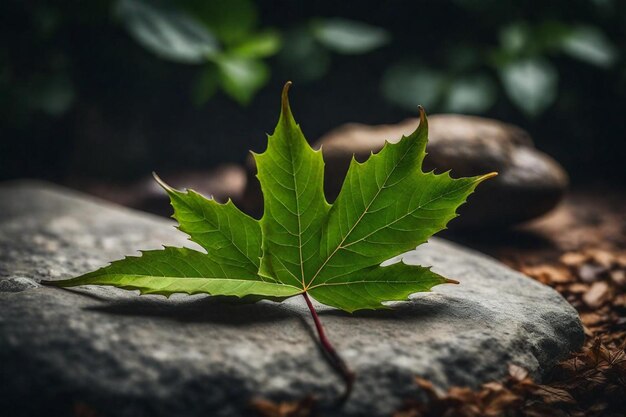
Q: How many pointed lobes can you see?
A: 6